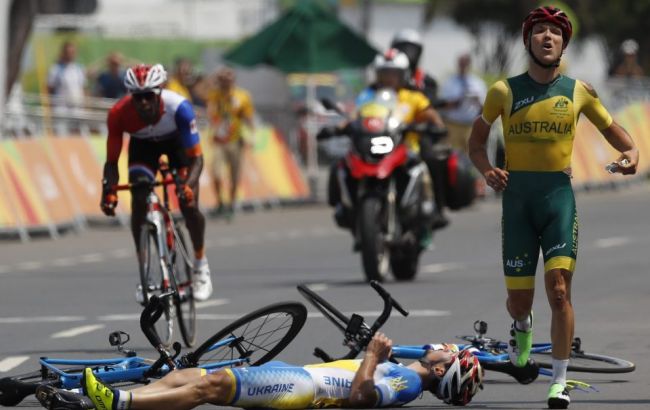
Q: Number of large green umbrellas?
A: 1